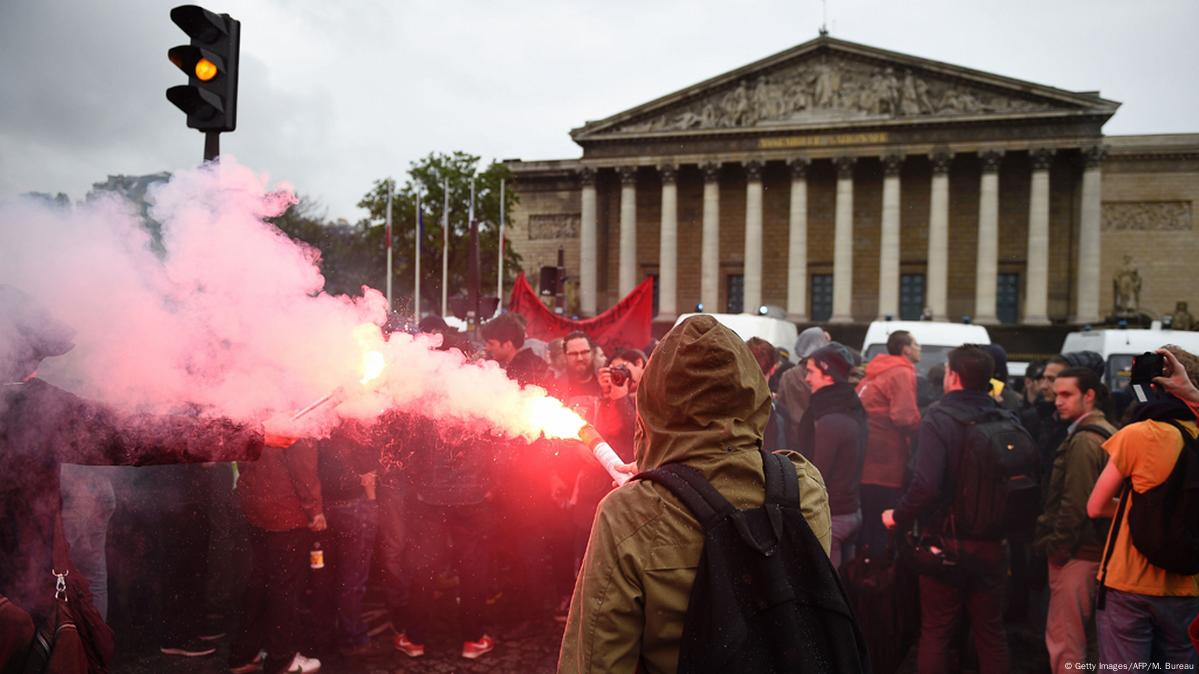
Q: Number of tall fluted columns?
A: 12